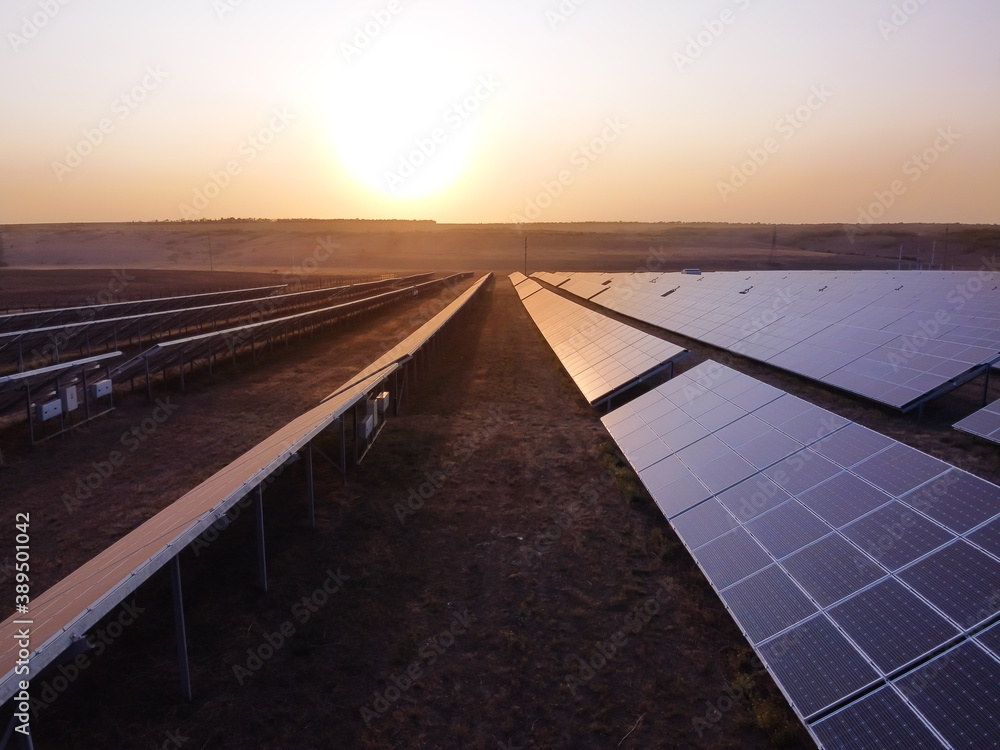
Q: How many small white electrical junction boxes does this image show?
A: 6